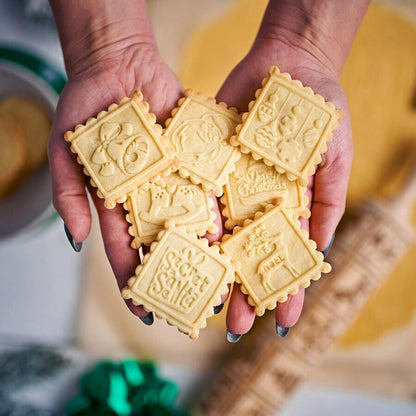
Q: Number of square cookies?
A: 7